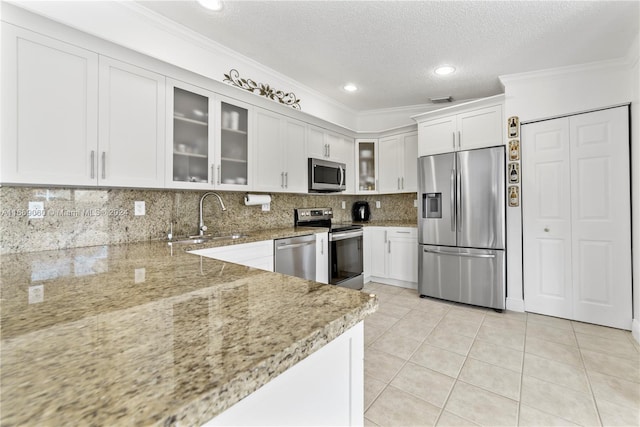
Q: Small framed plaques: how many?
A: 4